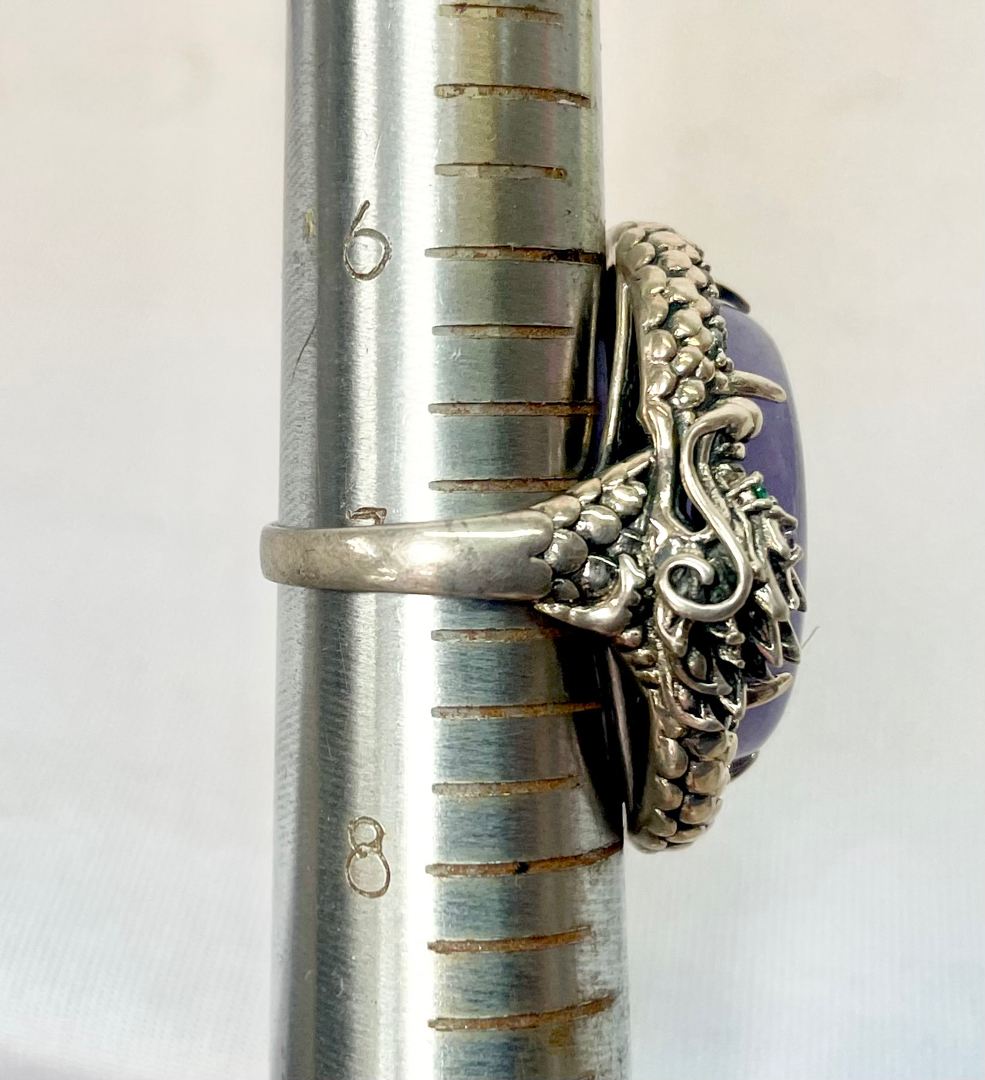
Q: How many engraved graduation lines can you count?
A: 13